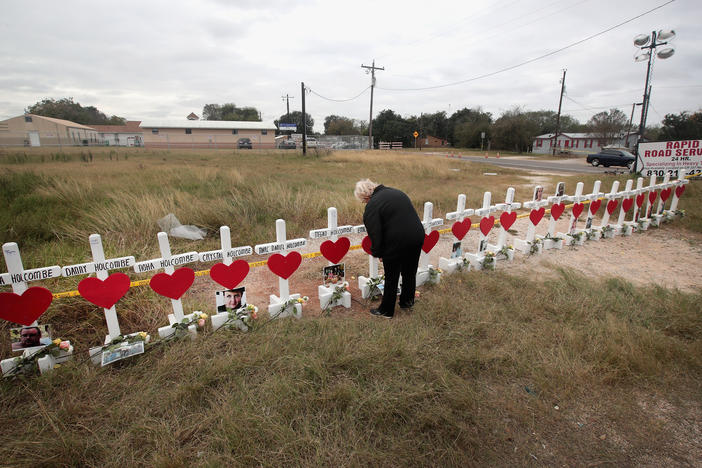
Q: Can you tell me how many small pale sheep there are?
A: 0